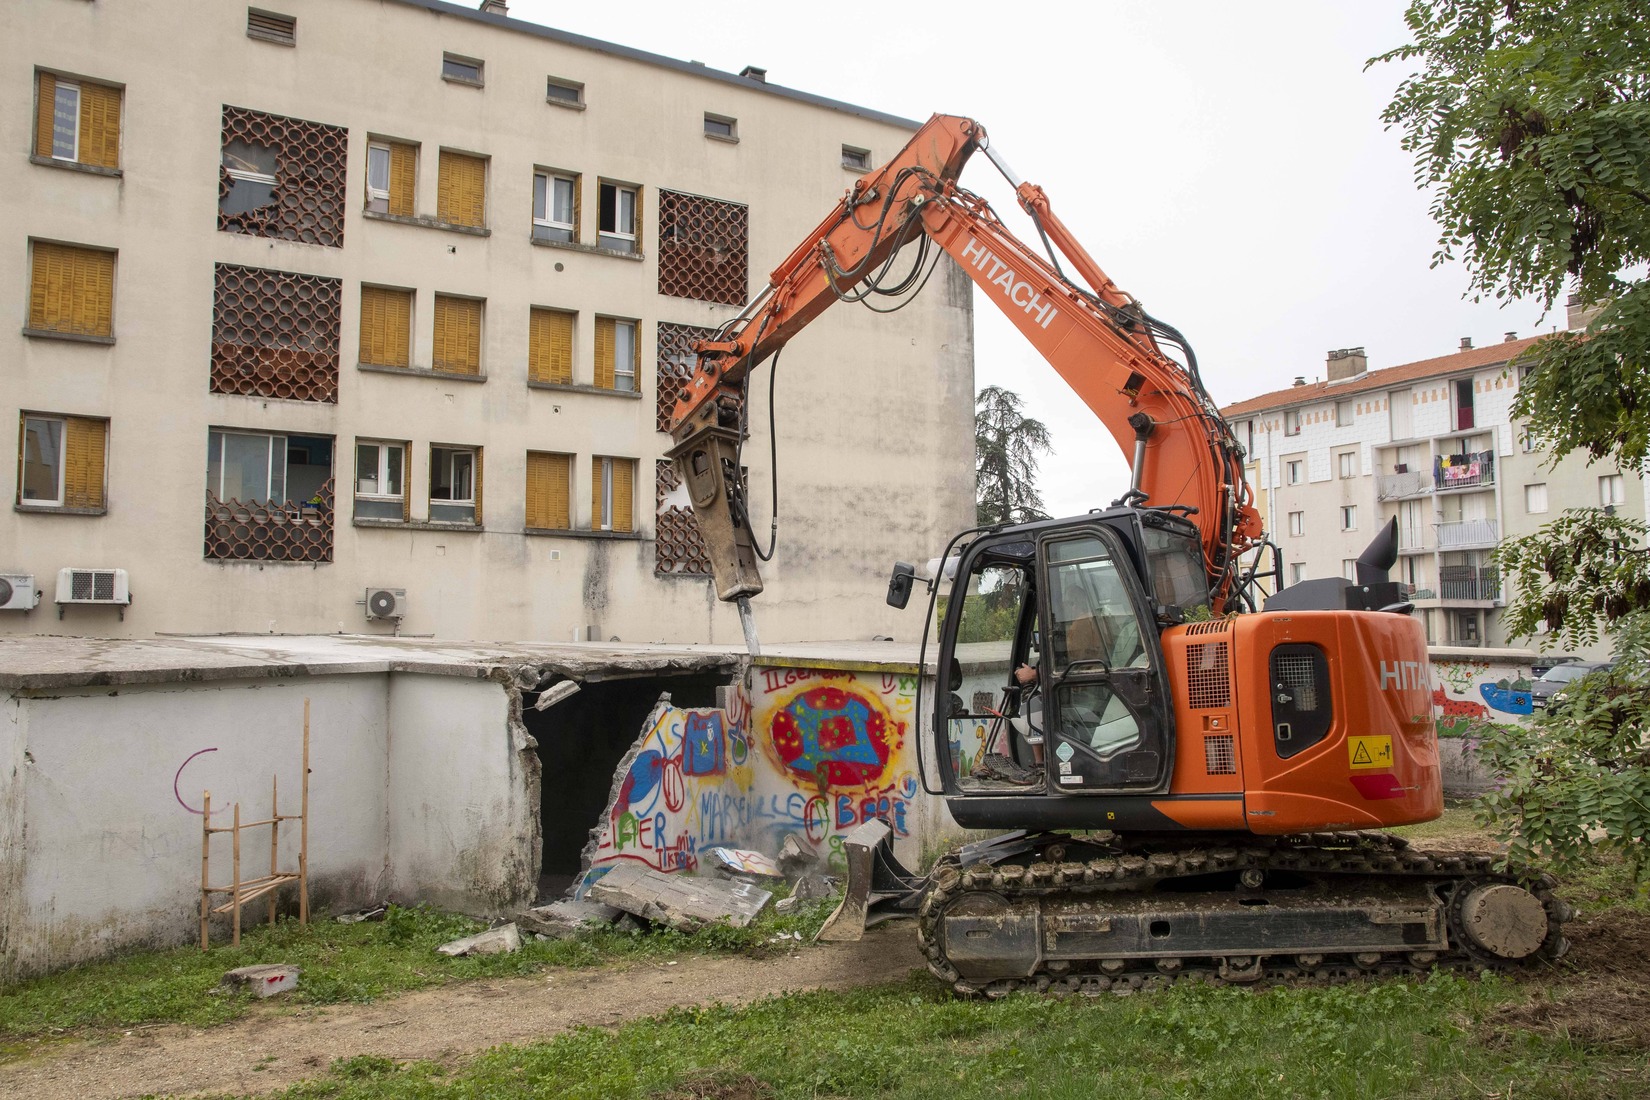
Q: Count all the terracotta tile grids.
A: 6